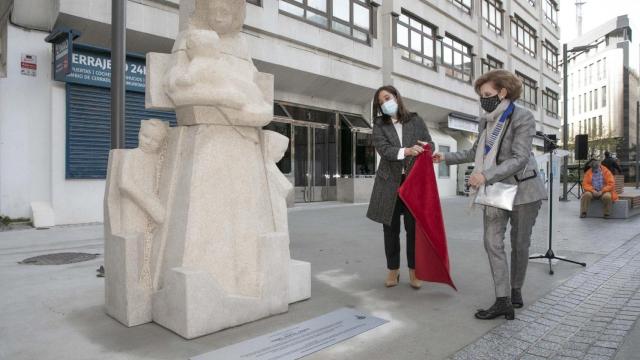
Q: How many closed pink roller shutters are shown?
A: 0